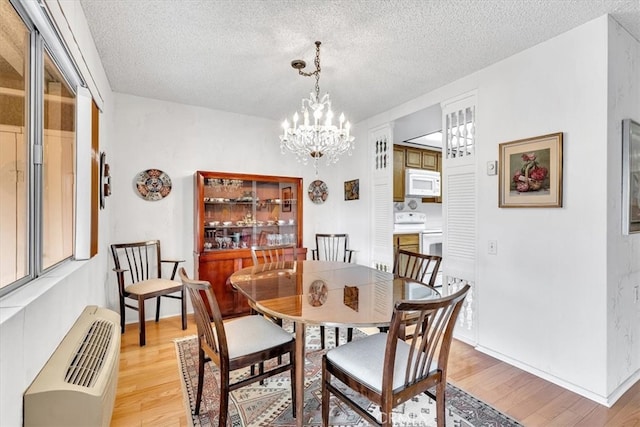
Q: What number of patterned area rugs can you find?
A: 1